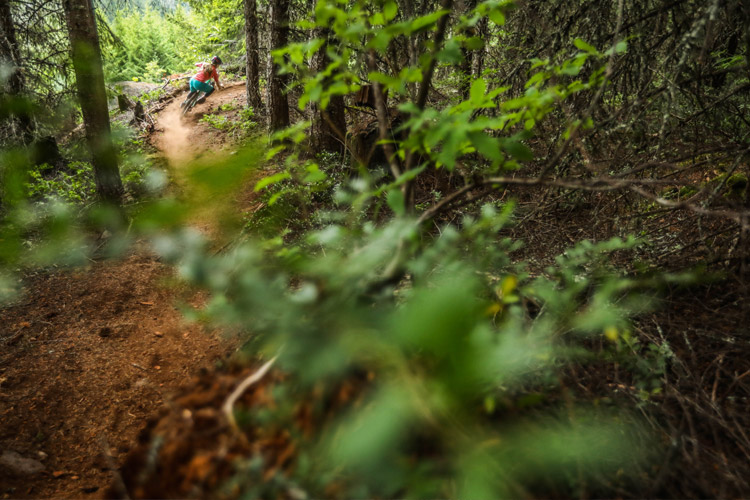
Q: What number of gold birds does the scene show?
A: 0